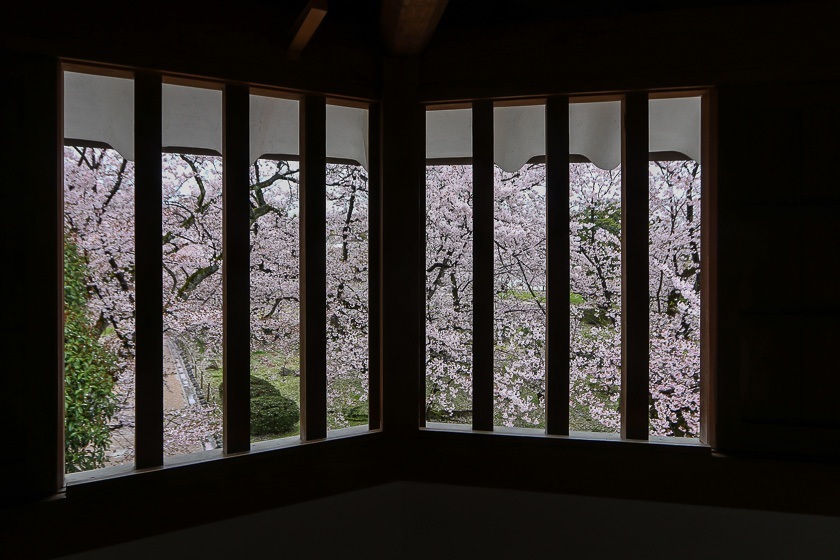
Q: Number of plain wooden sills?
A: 2